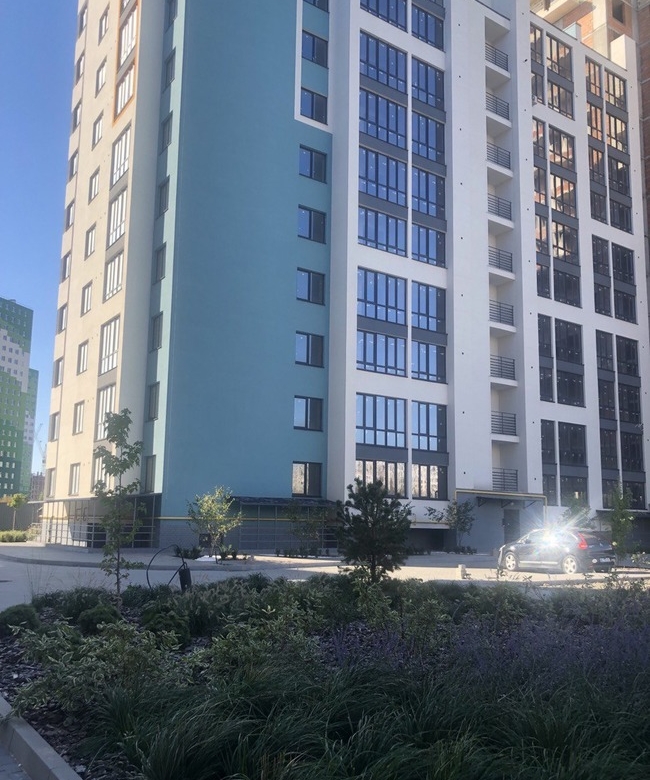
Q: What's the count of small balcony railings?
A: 9